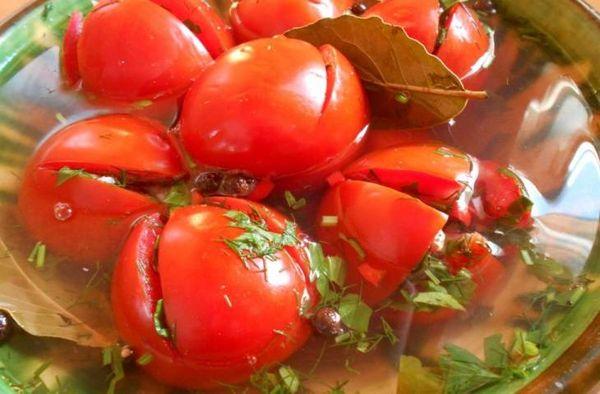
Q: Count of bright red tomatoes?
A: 7